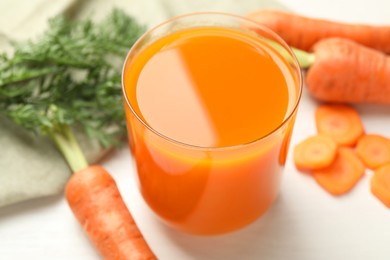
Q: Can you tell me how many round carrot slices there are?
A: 5